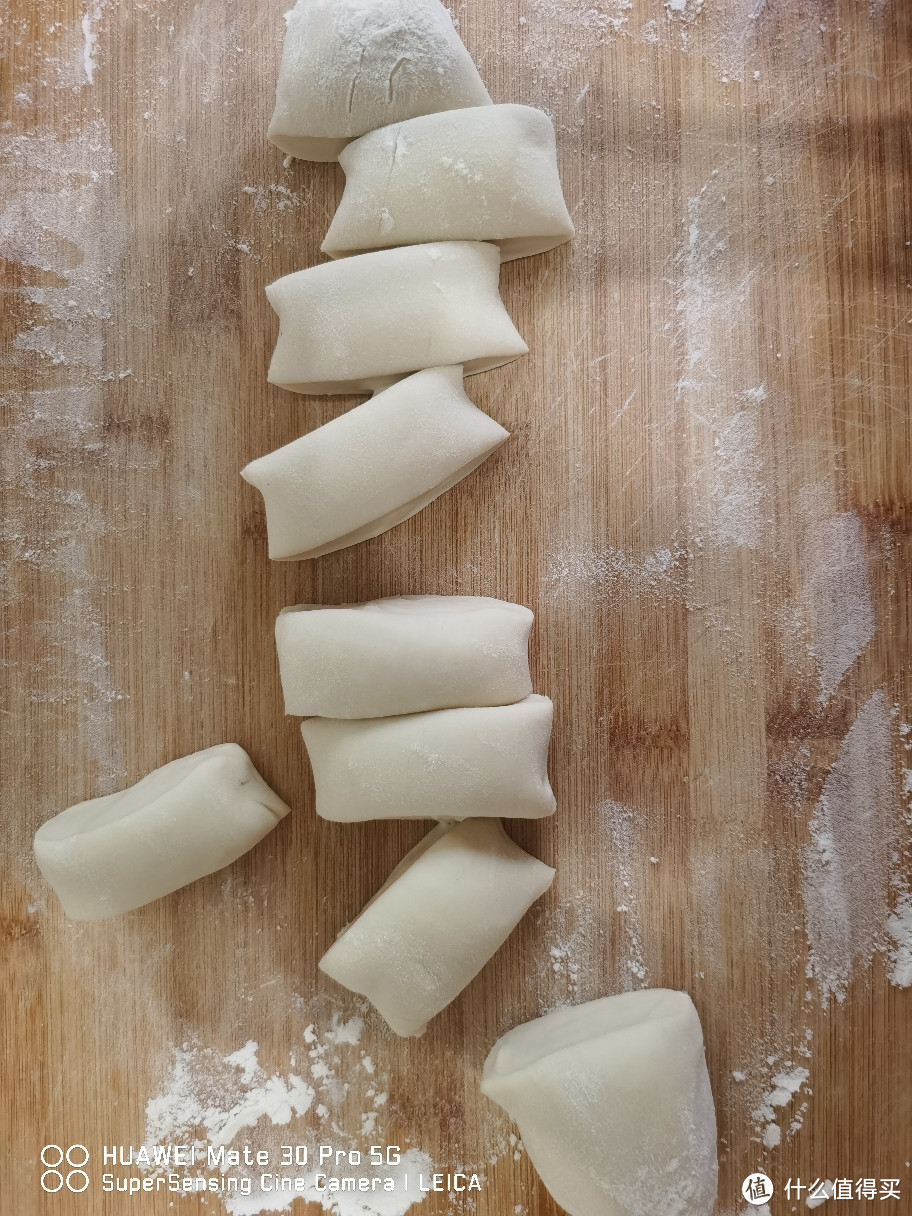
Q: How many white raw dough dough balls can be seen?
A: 9